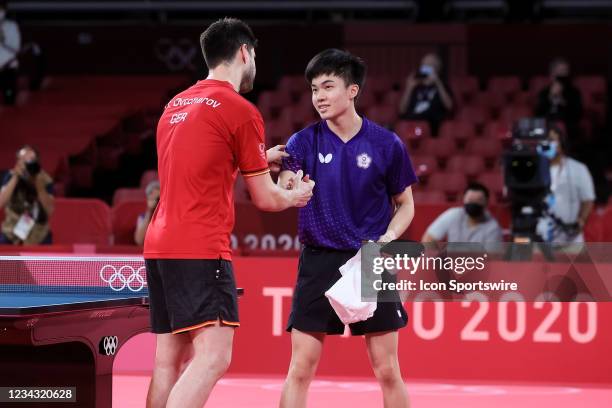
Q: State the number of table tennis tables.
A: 1